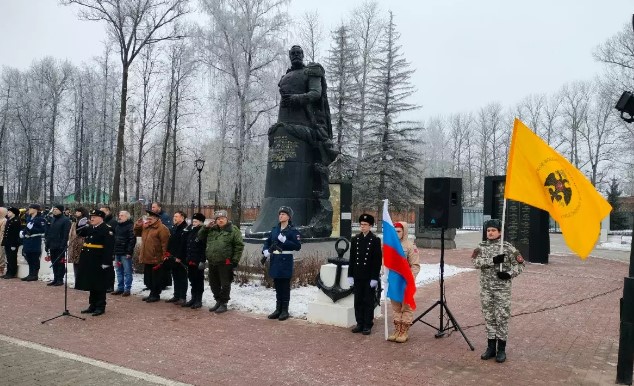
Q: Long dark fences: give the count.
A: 1